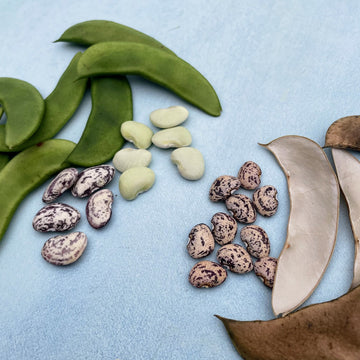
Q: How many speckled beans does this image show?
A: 15